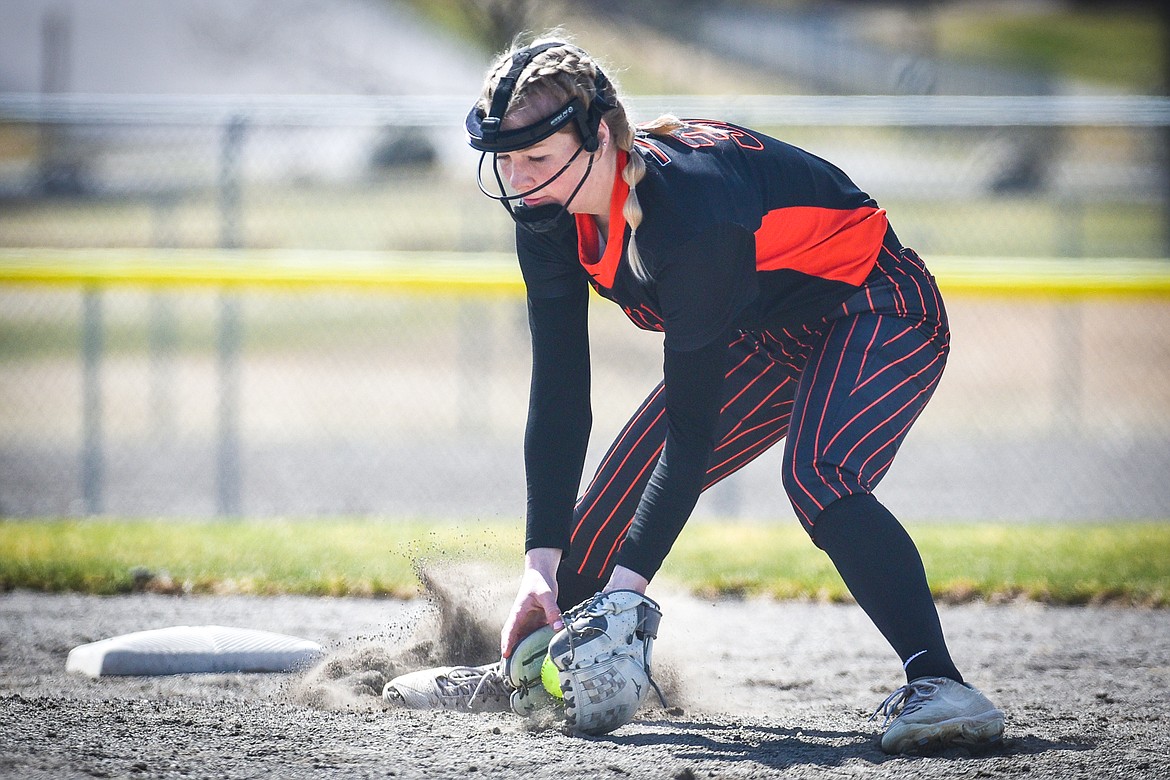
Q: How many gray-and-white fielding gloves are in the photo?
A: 1